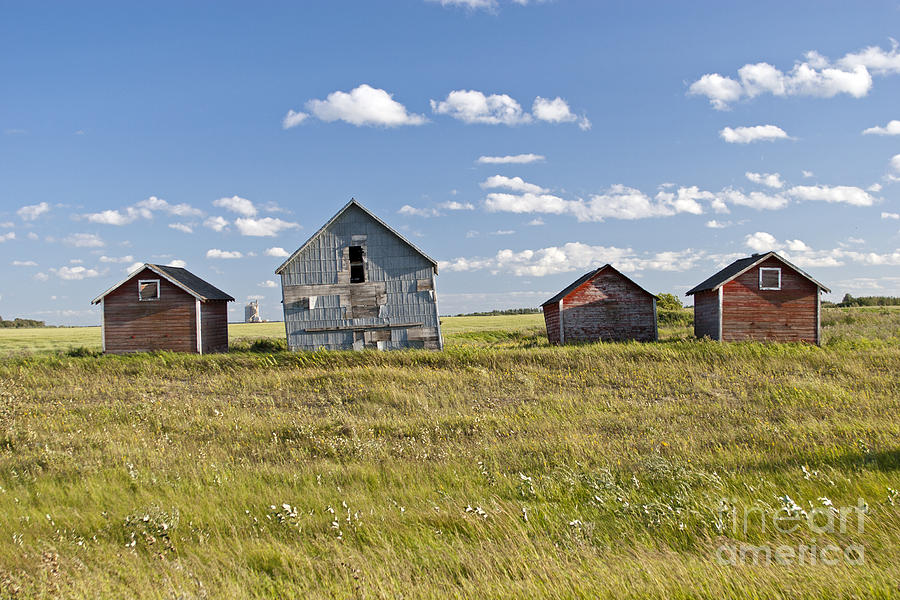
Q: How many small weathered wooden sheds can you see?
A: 3